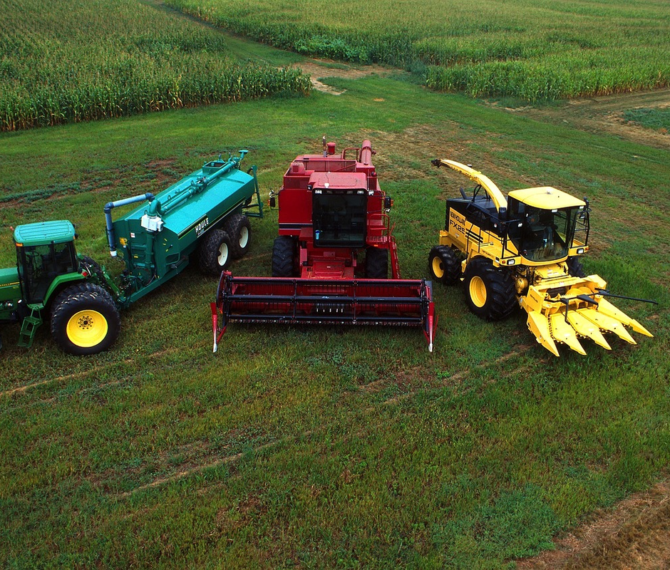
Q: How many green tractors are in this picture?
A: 1